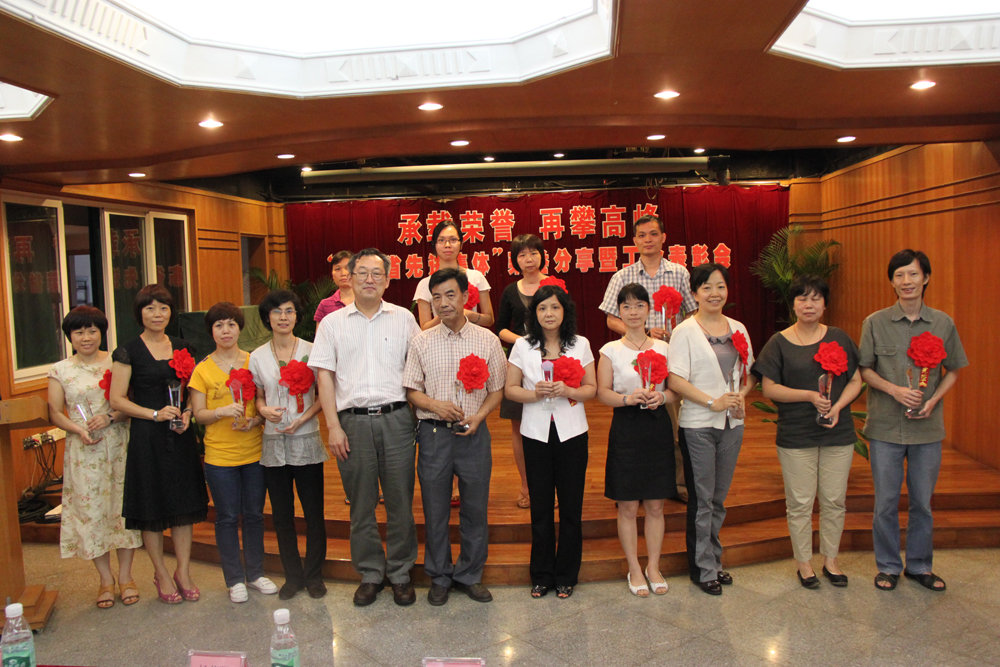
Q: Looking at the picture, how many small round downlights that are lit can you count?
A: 14